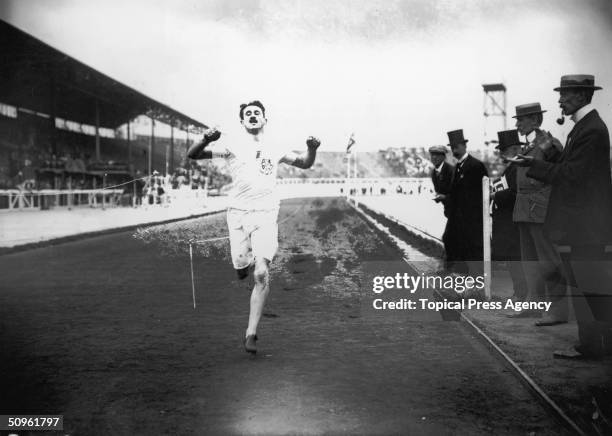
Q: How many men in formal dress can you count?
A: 5